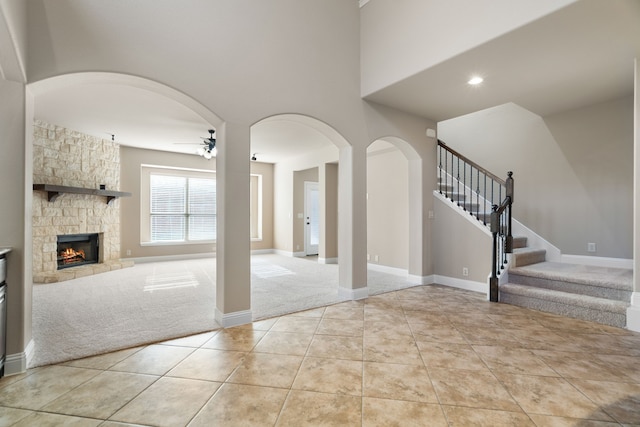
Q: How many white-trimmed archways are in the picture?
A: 3